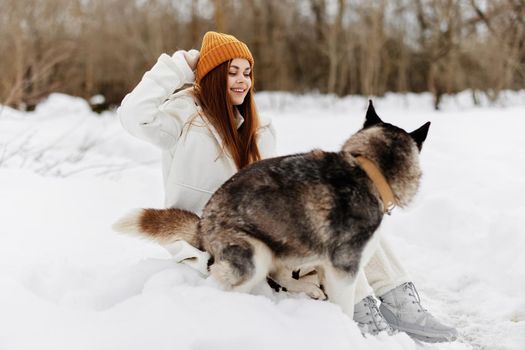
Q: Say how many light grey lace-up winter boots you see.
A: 2